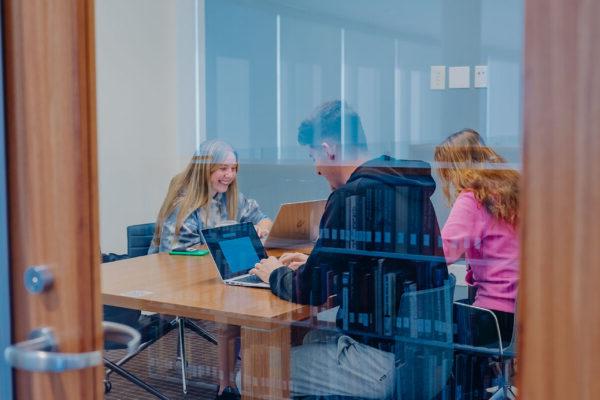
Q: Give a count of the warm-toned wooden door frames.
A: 2